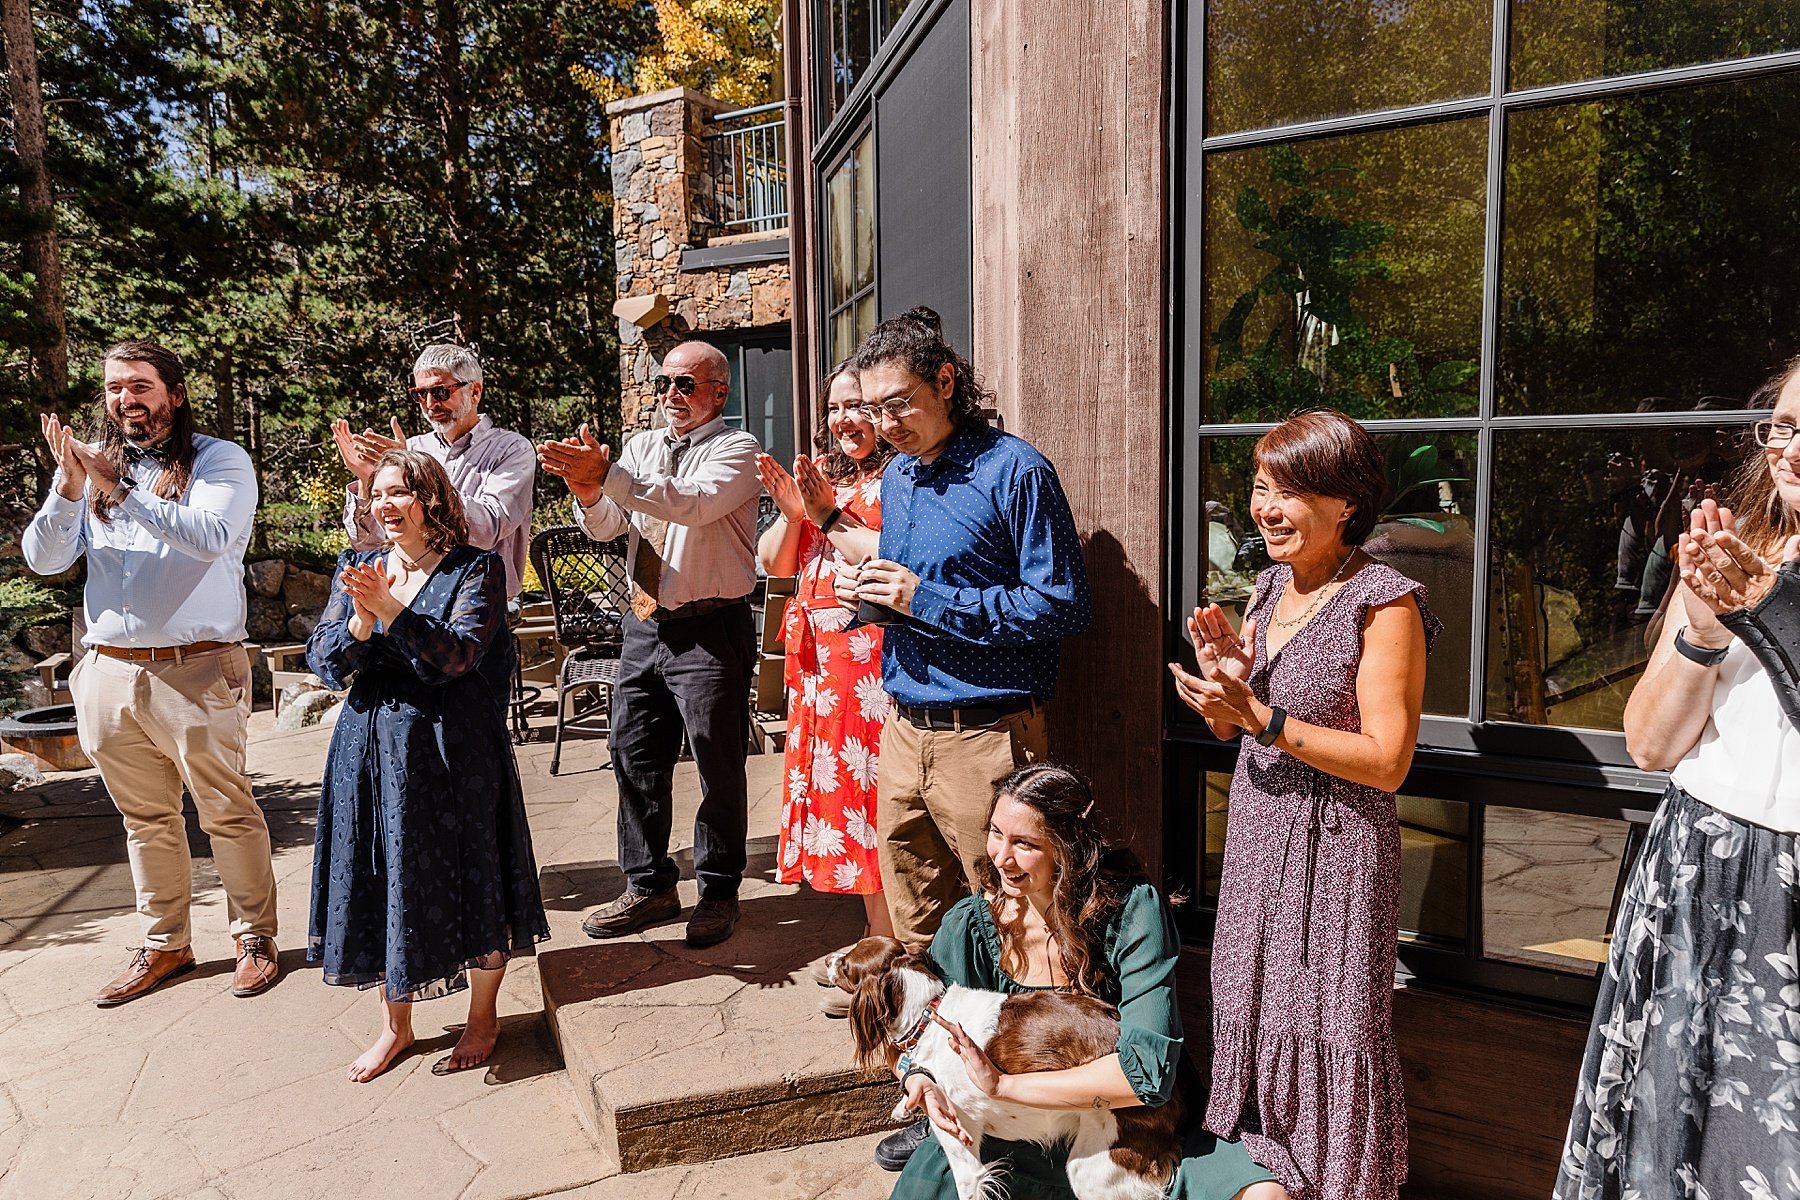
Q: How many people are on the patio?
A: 9